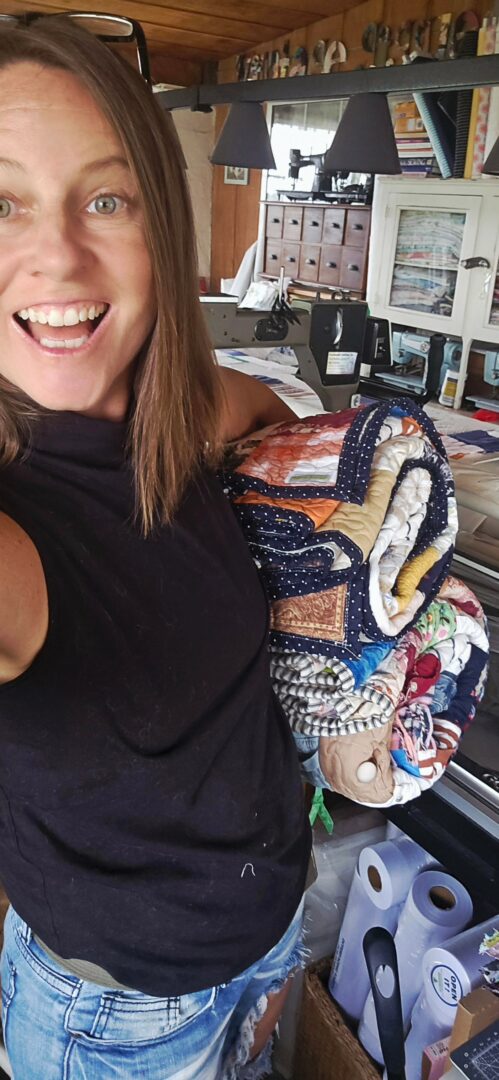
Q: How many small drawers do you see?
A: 10